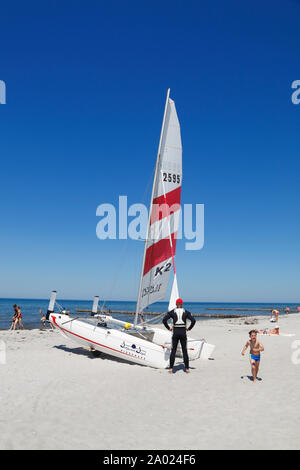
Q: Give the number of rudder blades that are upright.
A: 2